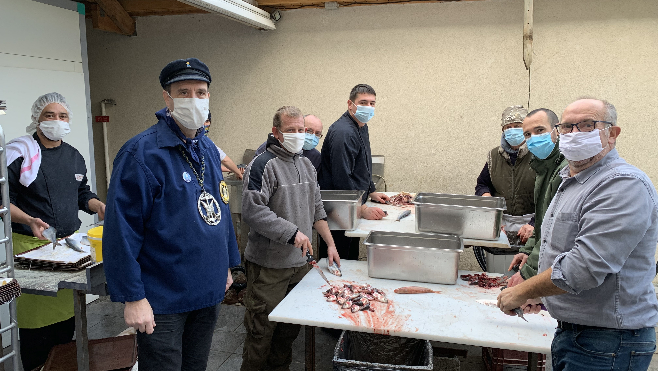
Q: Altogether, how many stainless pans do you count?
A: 3